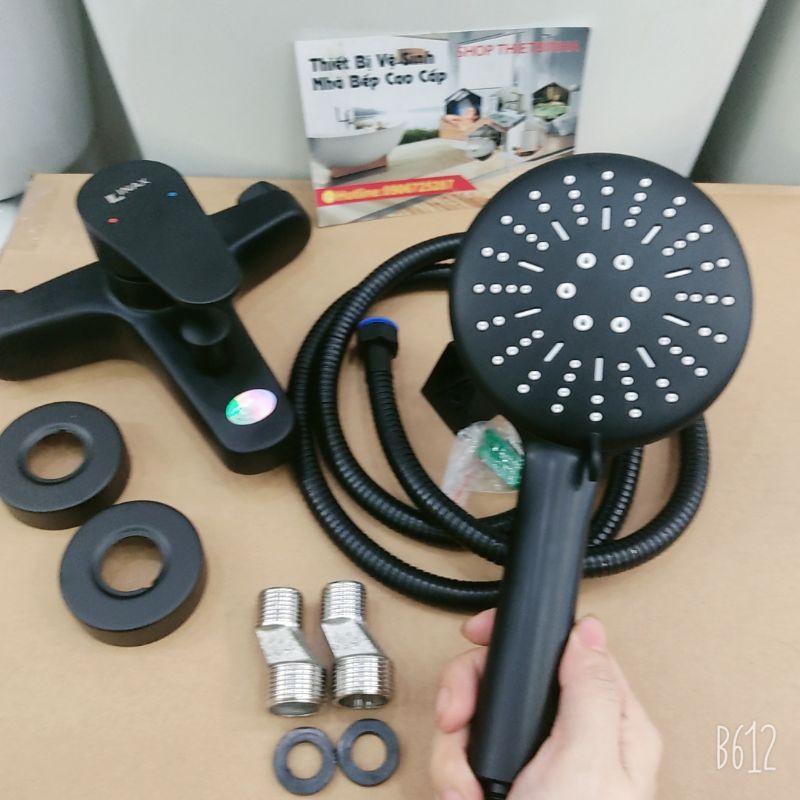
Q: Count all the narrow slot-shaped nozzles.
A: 10